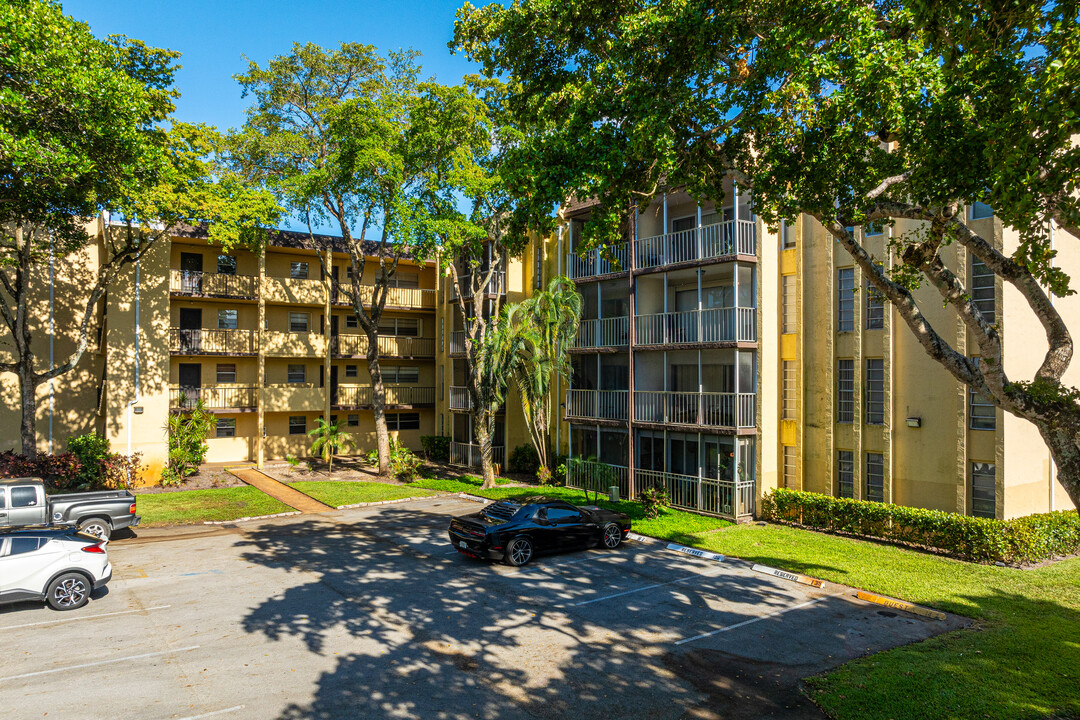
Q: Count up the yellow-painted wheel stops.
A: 1